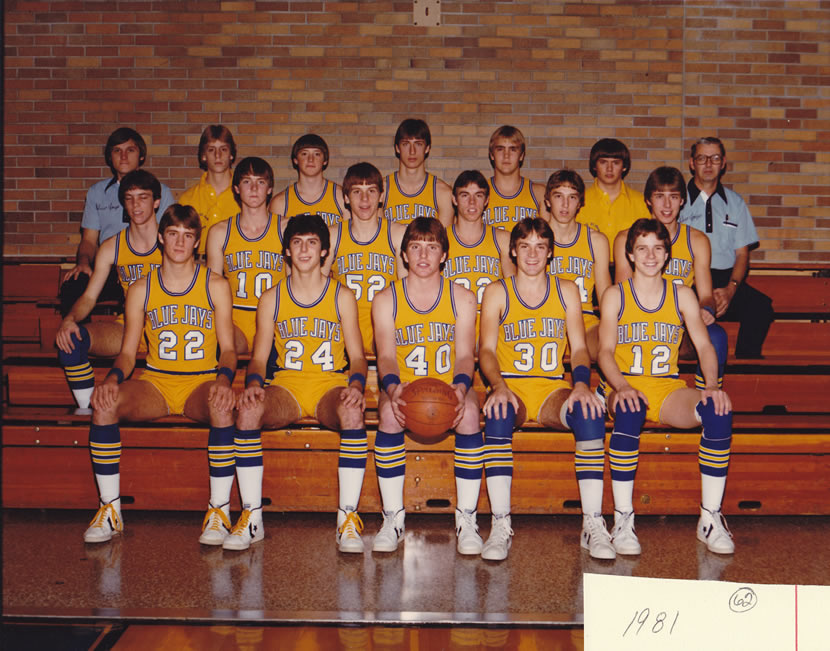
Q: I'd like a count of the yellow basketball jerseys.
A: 14